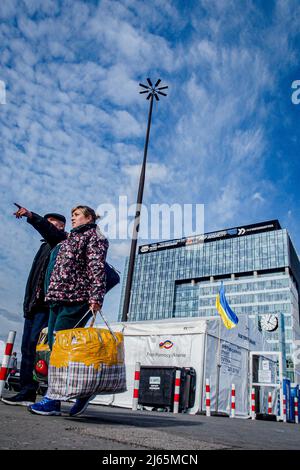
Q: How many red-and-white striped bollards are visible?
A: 9